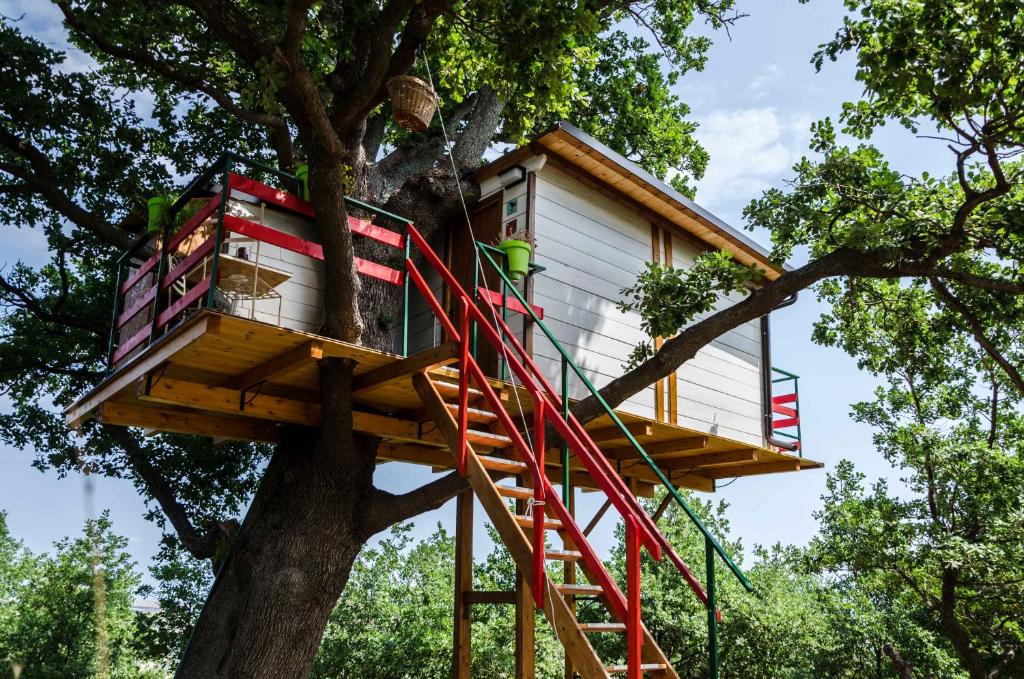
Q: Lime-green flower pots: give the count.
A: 3